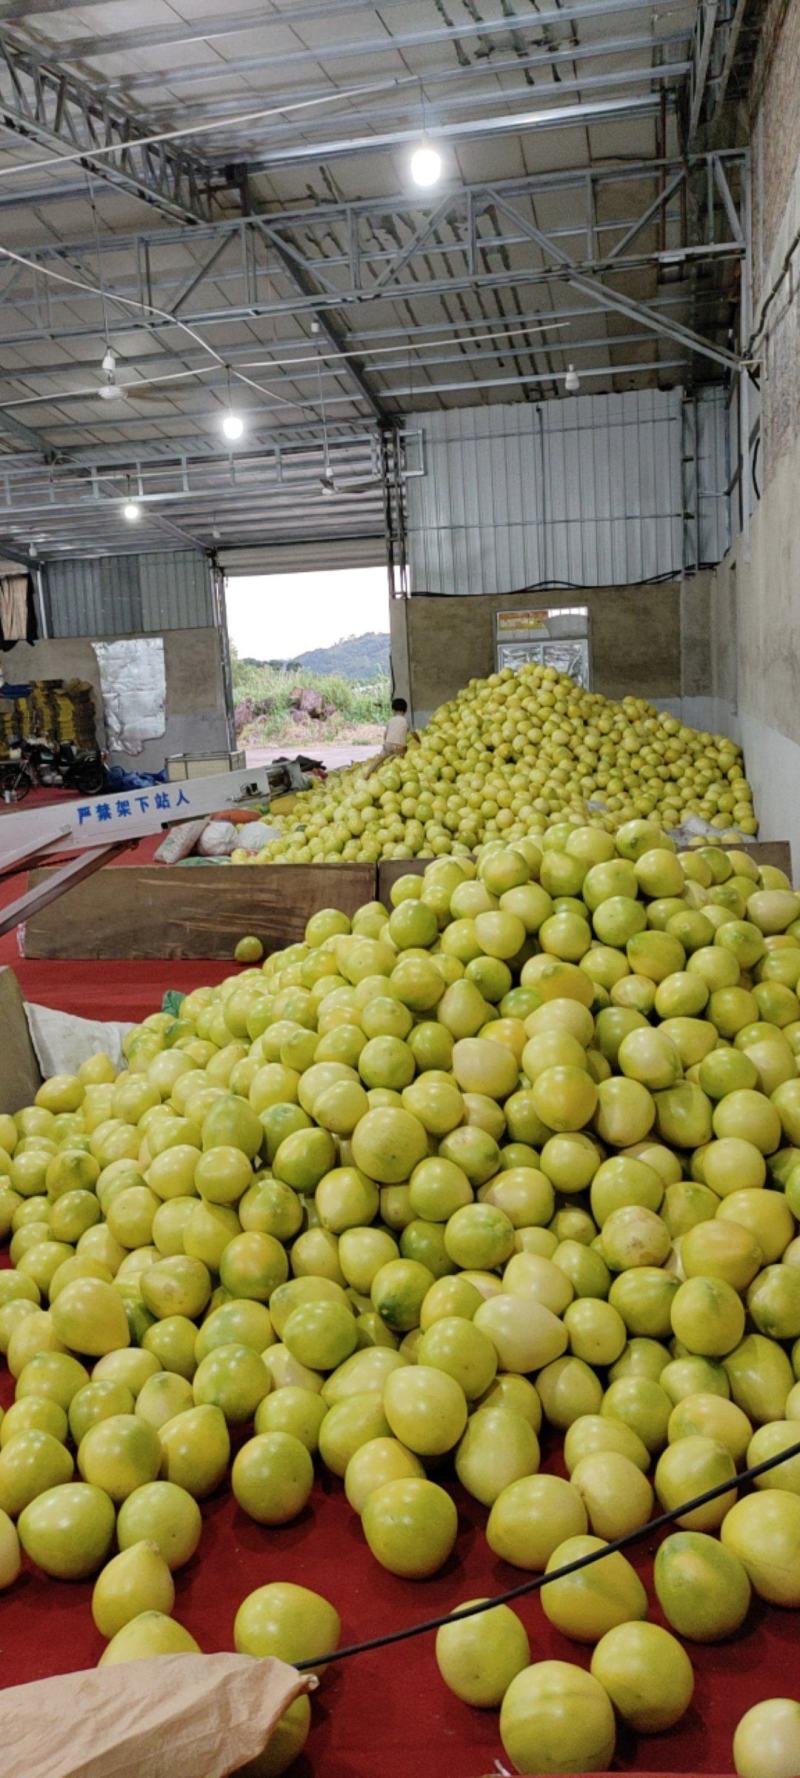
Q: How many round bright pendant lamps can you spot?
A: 3